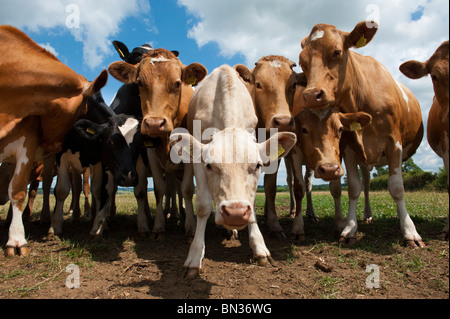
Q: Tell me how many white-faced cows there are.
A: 1